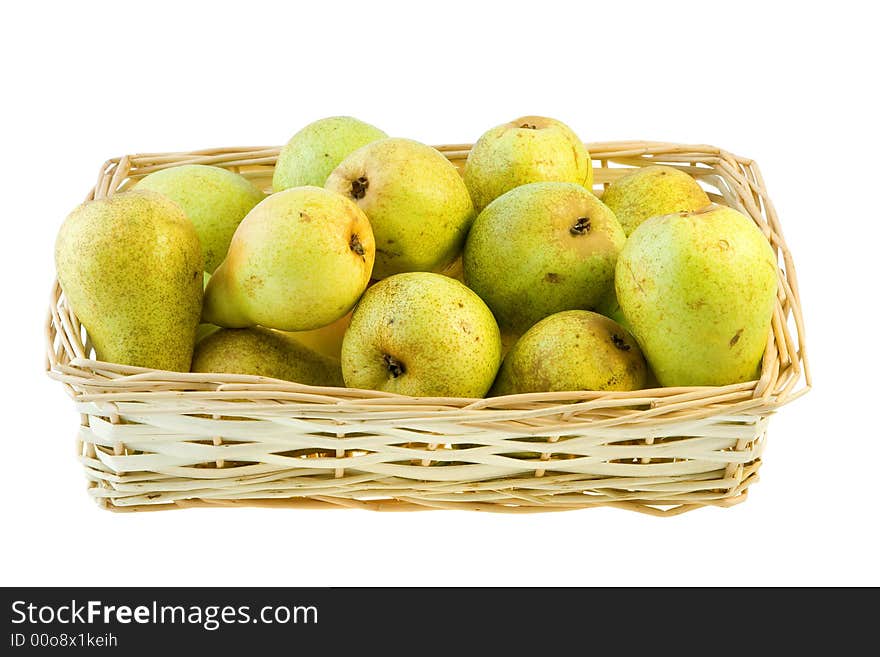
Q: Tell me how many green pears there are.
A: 12